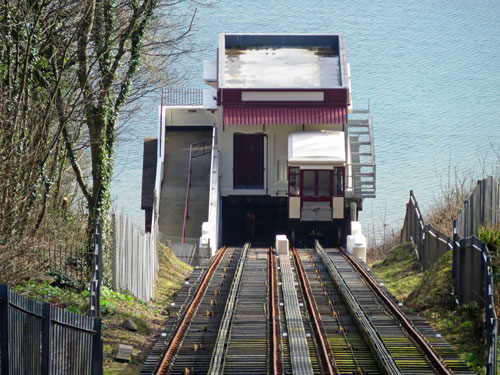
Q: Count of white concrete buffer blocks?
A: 3